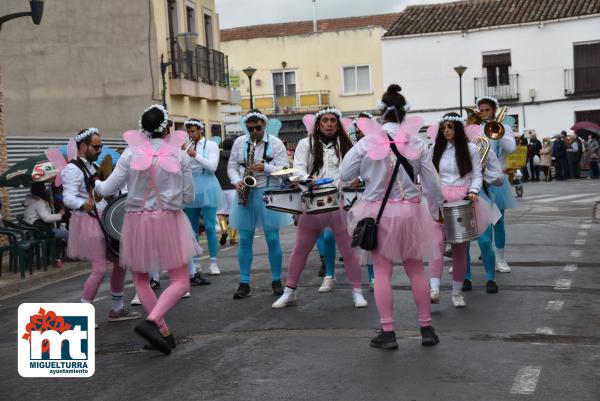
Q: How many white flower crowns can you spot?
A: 9